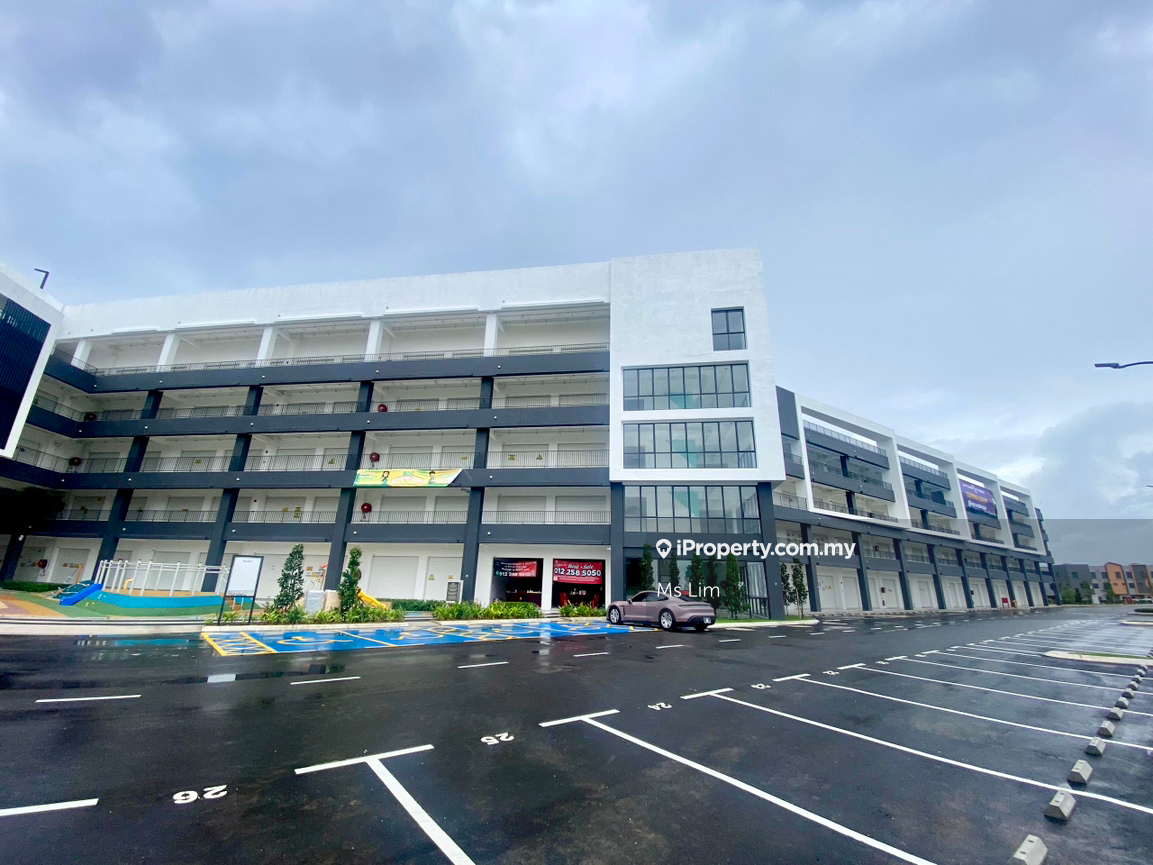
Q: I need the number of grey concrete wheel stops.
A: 12